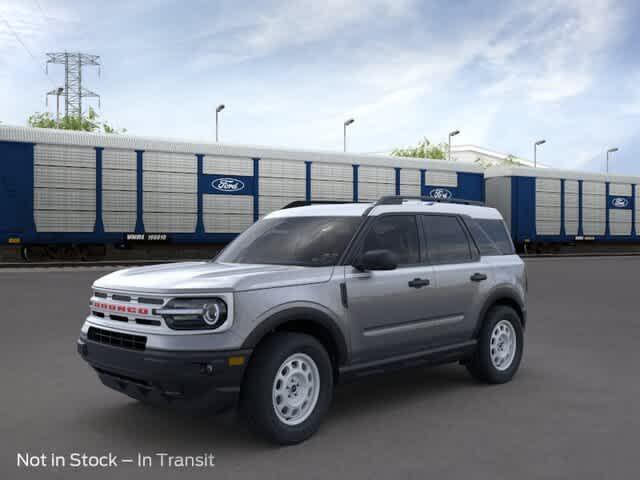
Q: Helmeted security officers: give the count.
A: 0